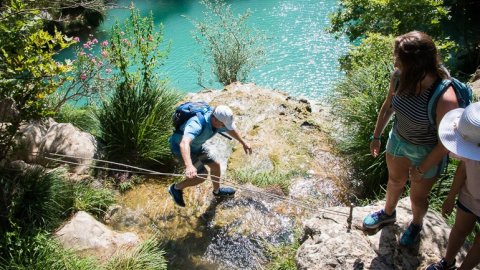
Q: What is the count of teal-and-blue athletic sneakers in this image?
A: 2